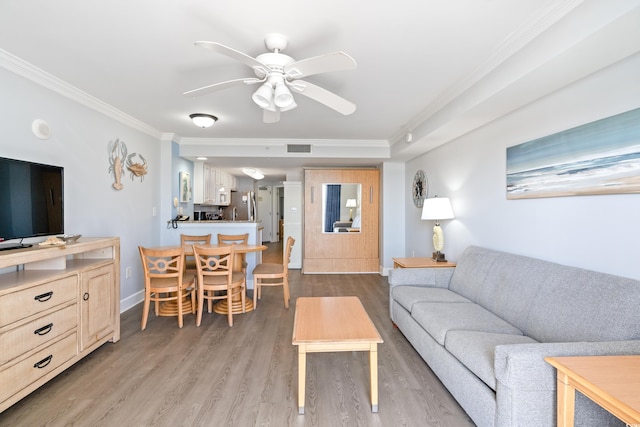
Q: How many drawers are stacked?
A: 3